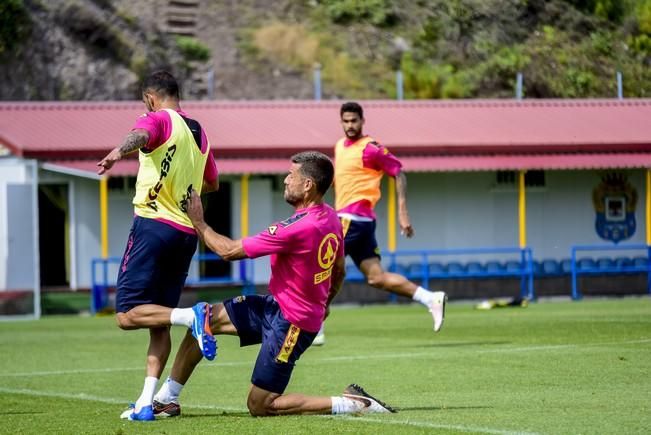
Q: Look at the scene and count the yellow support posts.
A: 5